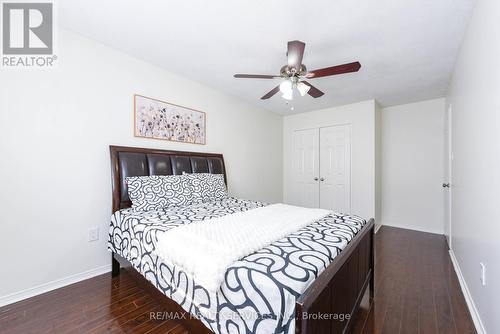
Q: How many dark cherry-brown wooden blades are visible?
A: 5